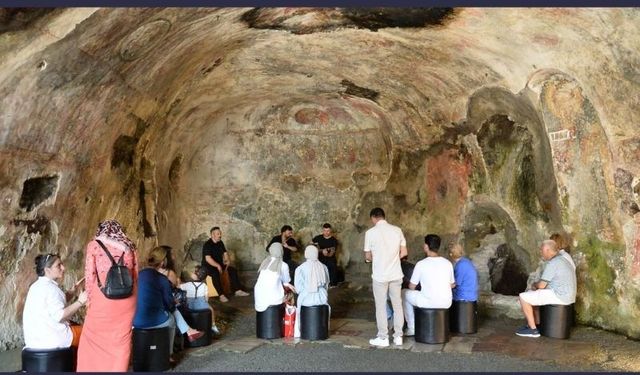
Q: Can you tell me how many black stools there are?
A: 8